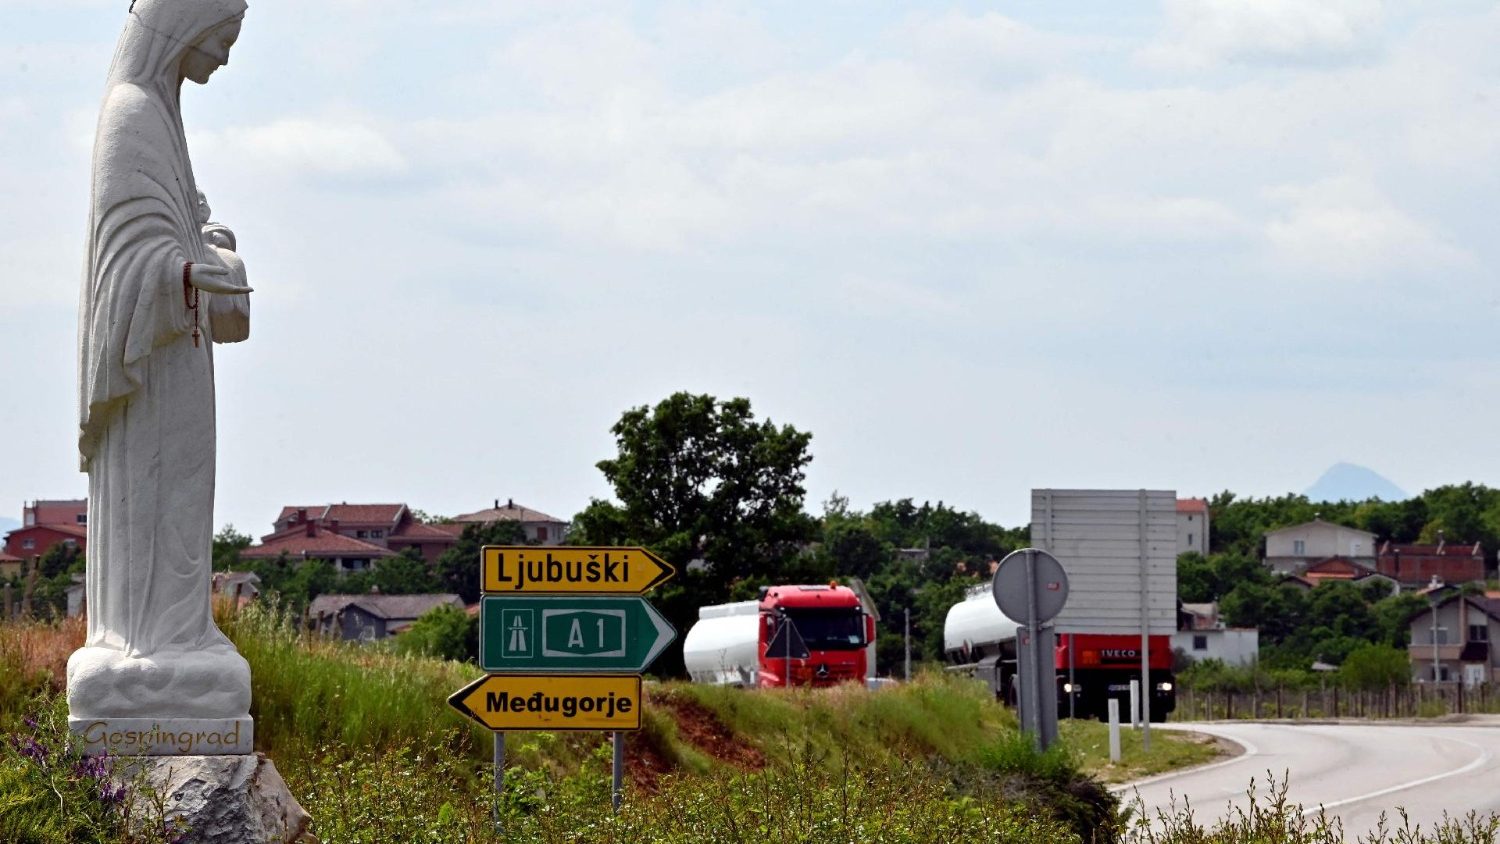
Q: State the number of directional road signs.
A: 3